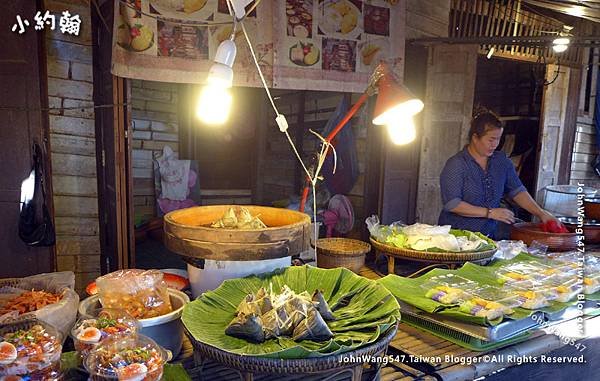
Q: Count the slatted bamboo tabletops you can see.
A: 1